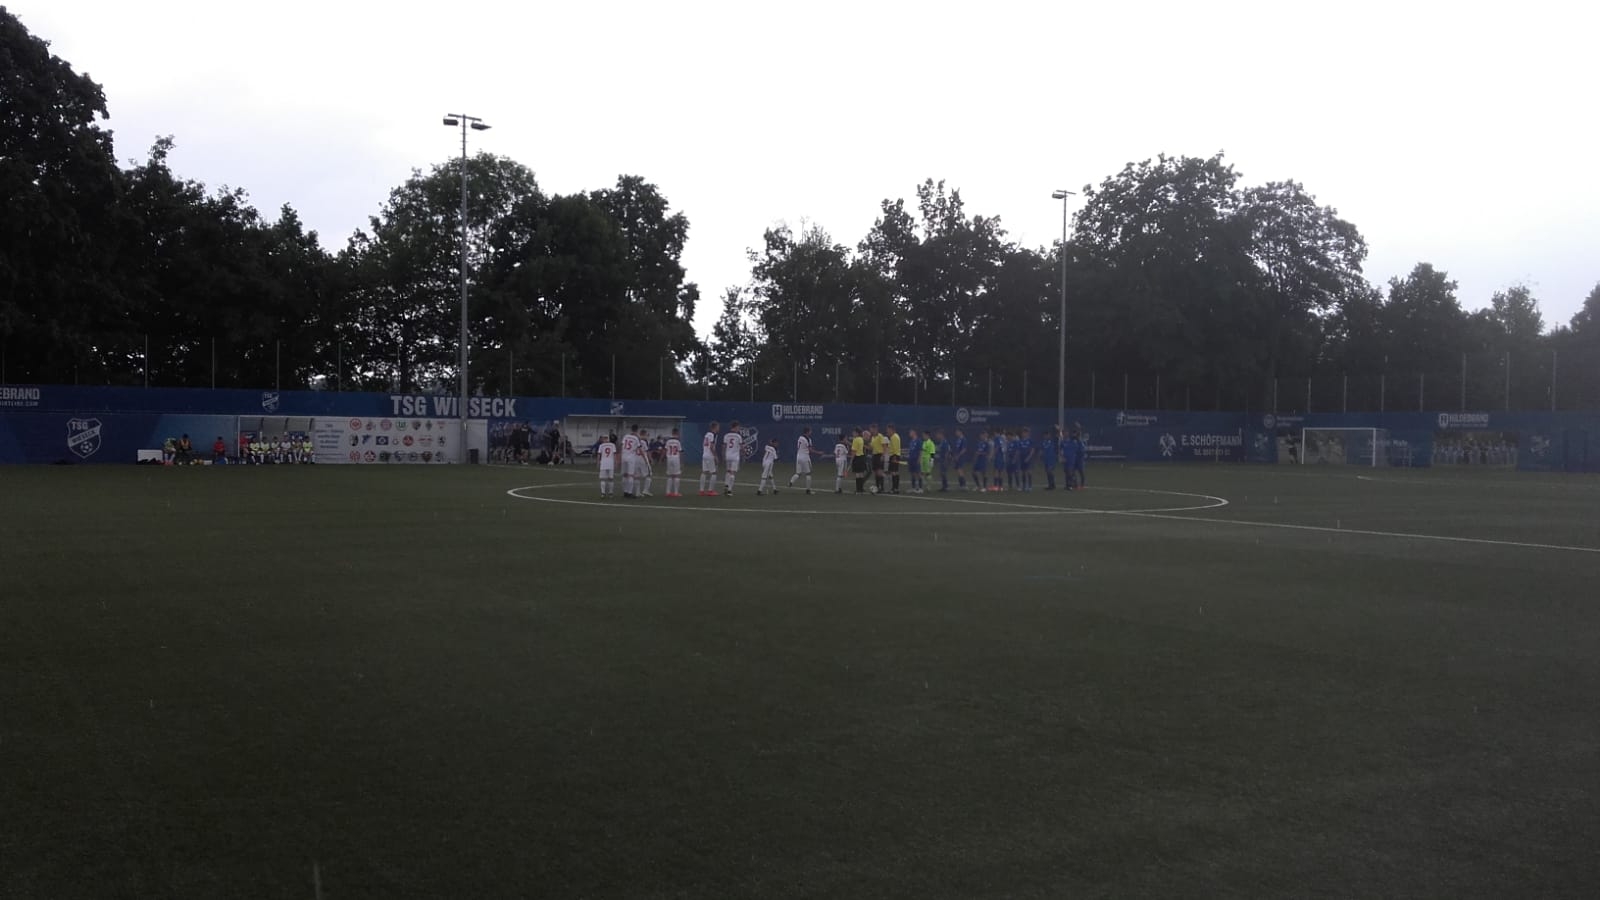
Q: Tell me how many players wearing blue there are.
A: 10